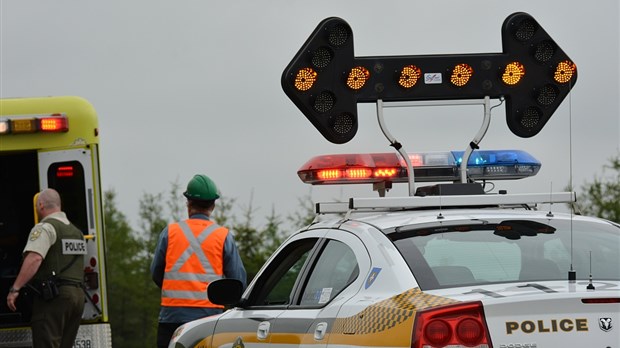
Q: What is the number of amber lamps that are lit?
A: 6